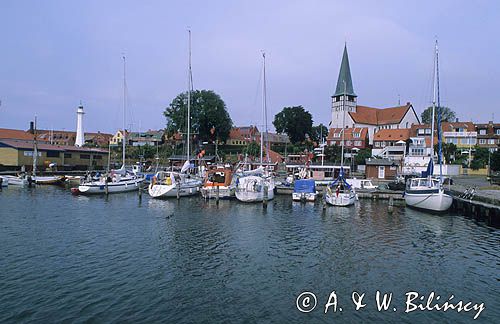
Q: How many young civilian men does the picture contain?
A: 0